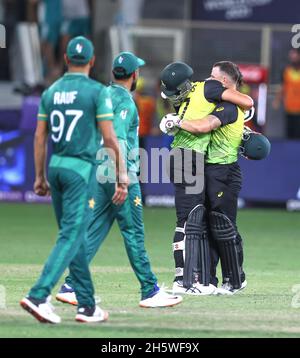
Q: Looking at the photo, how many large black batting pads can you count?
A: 2